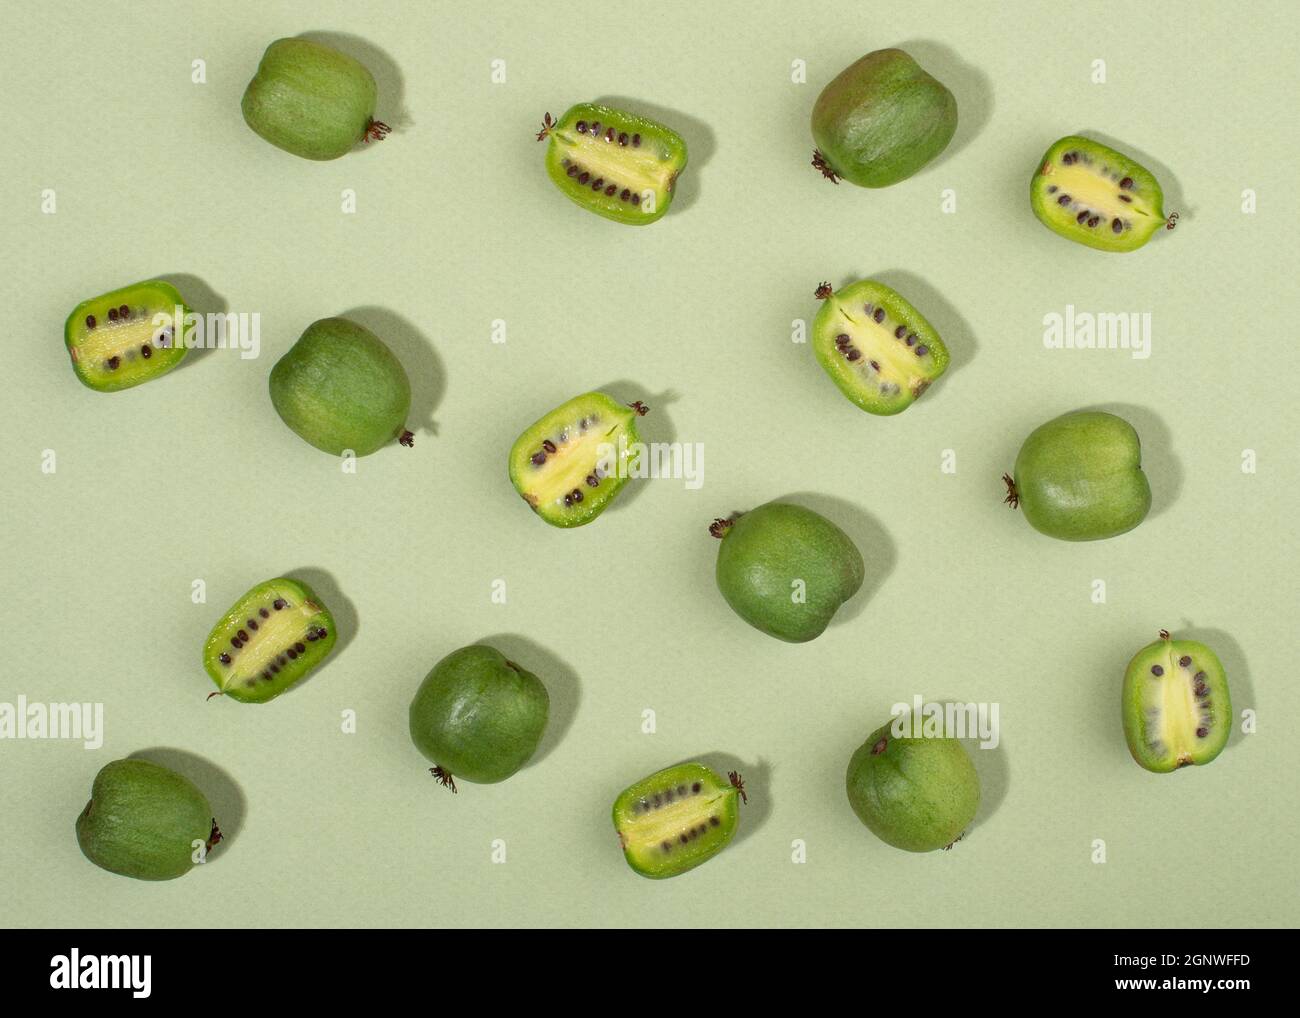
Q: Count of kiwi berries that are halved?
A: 8